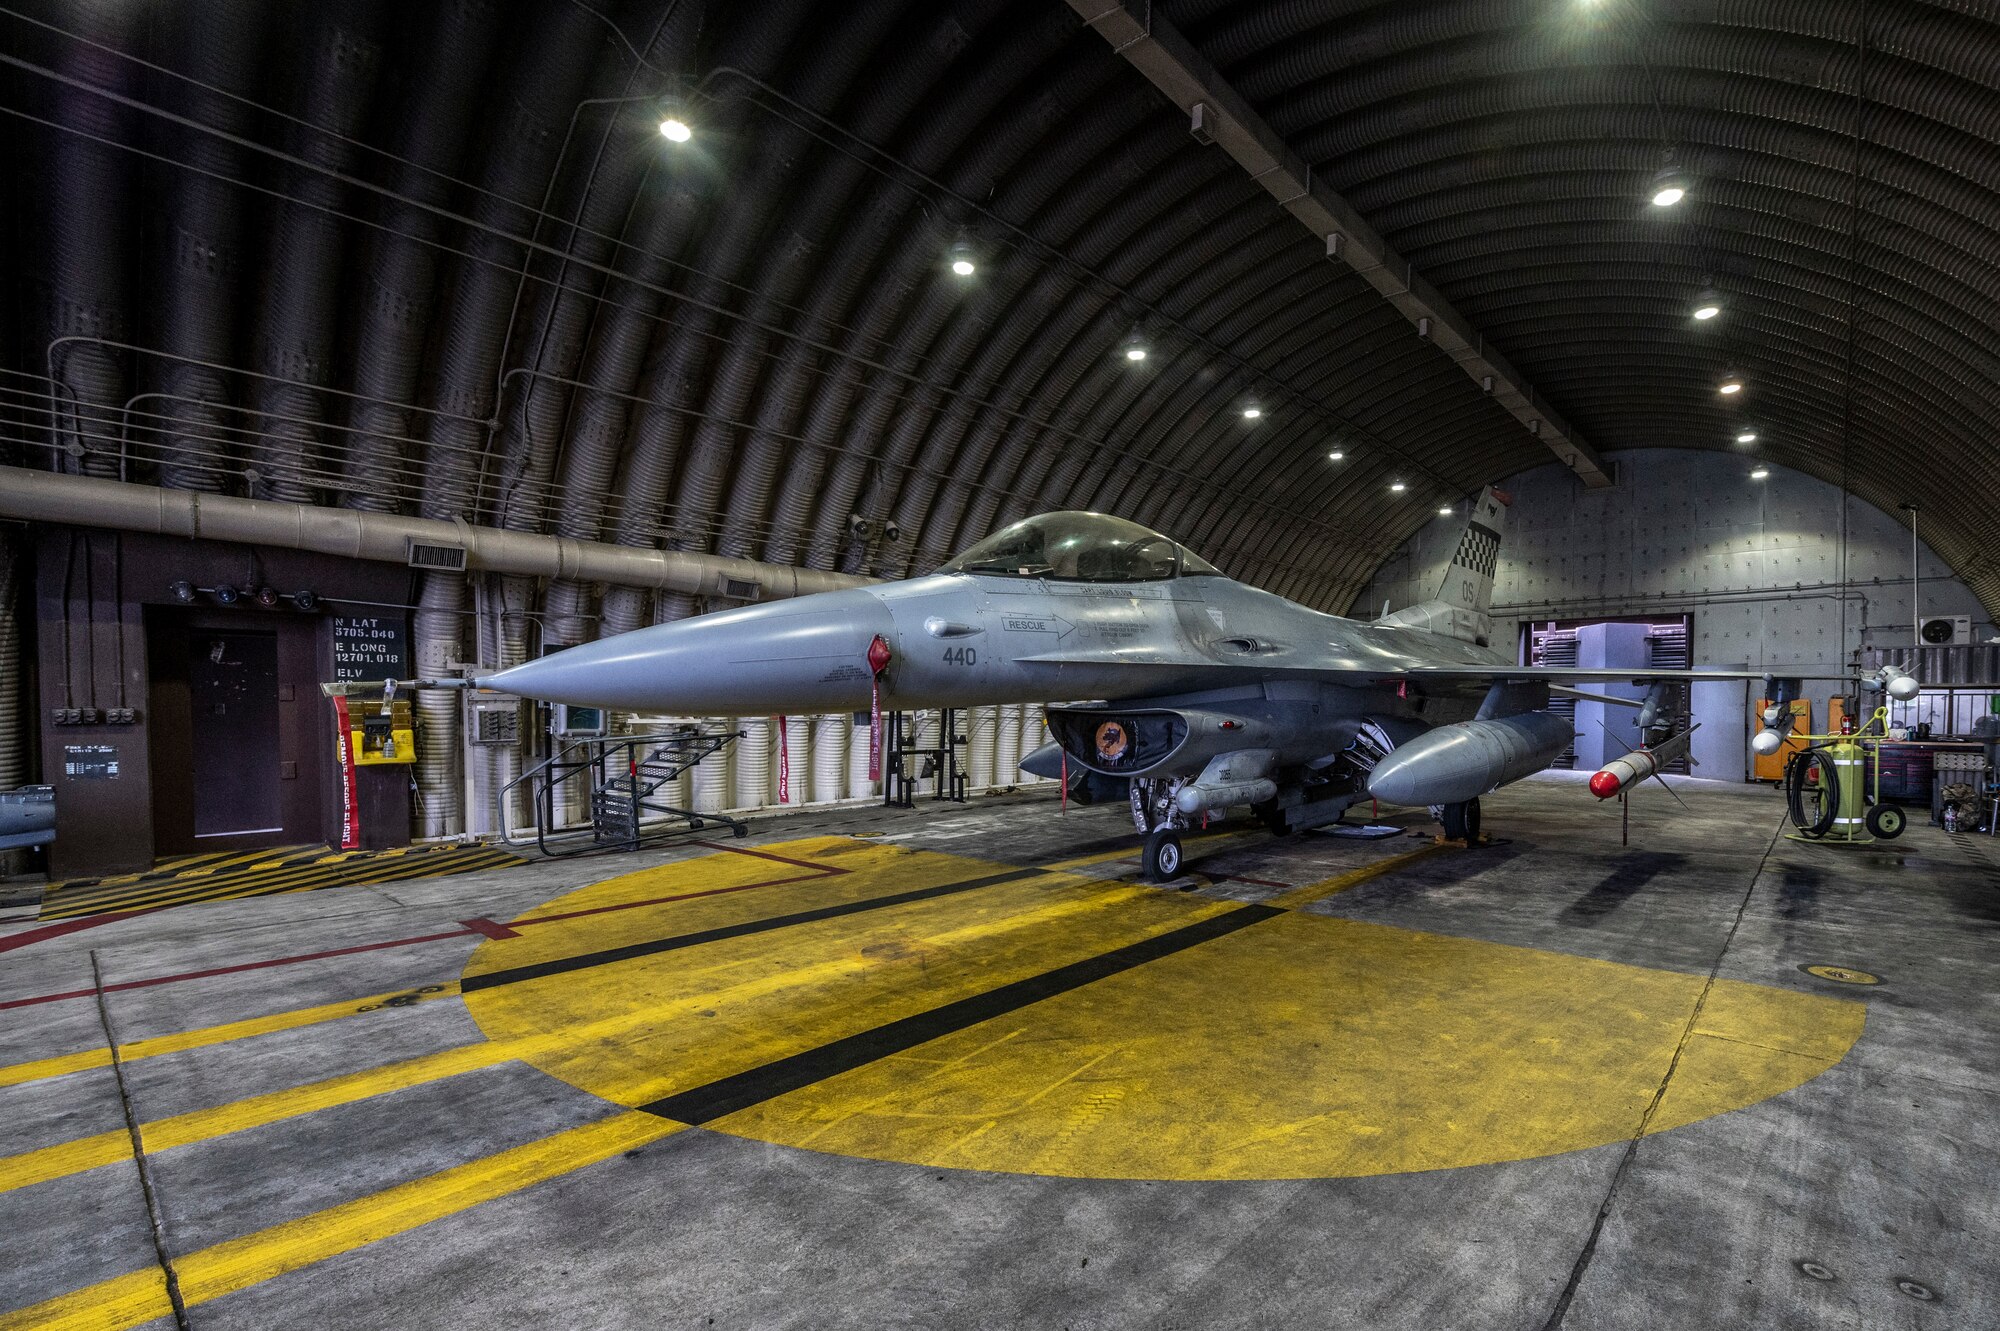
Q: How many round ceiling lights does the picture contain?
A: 13